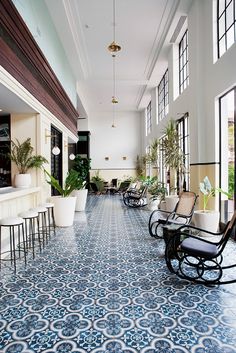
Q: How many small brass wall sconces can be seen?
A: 2